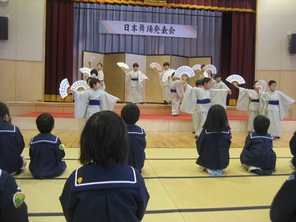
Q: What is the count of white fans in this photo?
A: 12